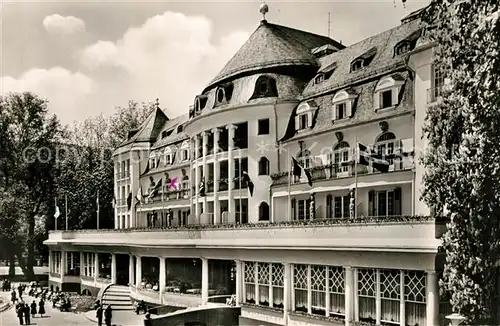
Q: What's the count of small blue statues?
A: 0